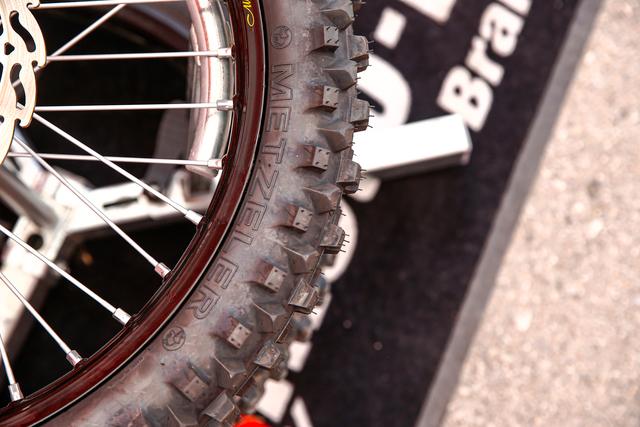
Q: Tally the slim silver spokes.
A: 10